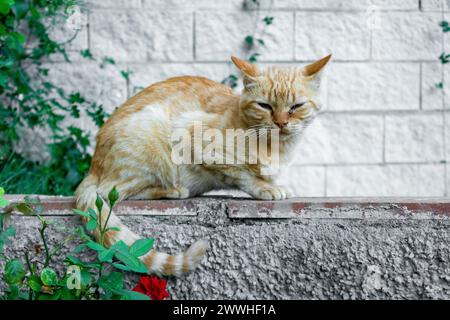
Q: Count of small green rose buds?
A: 2